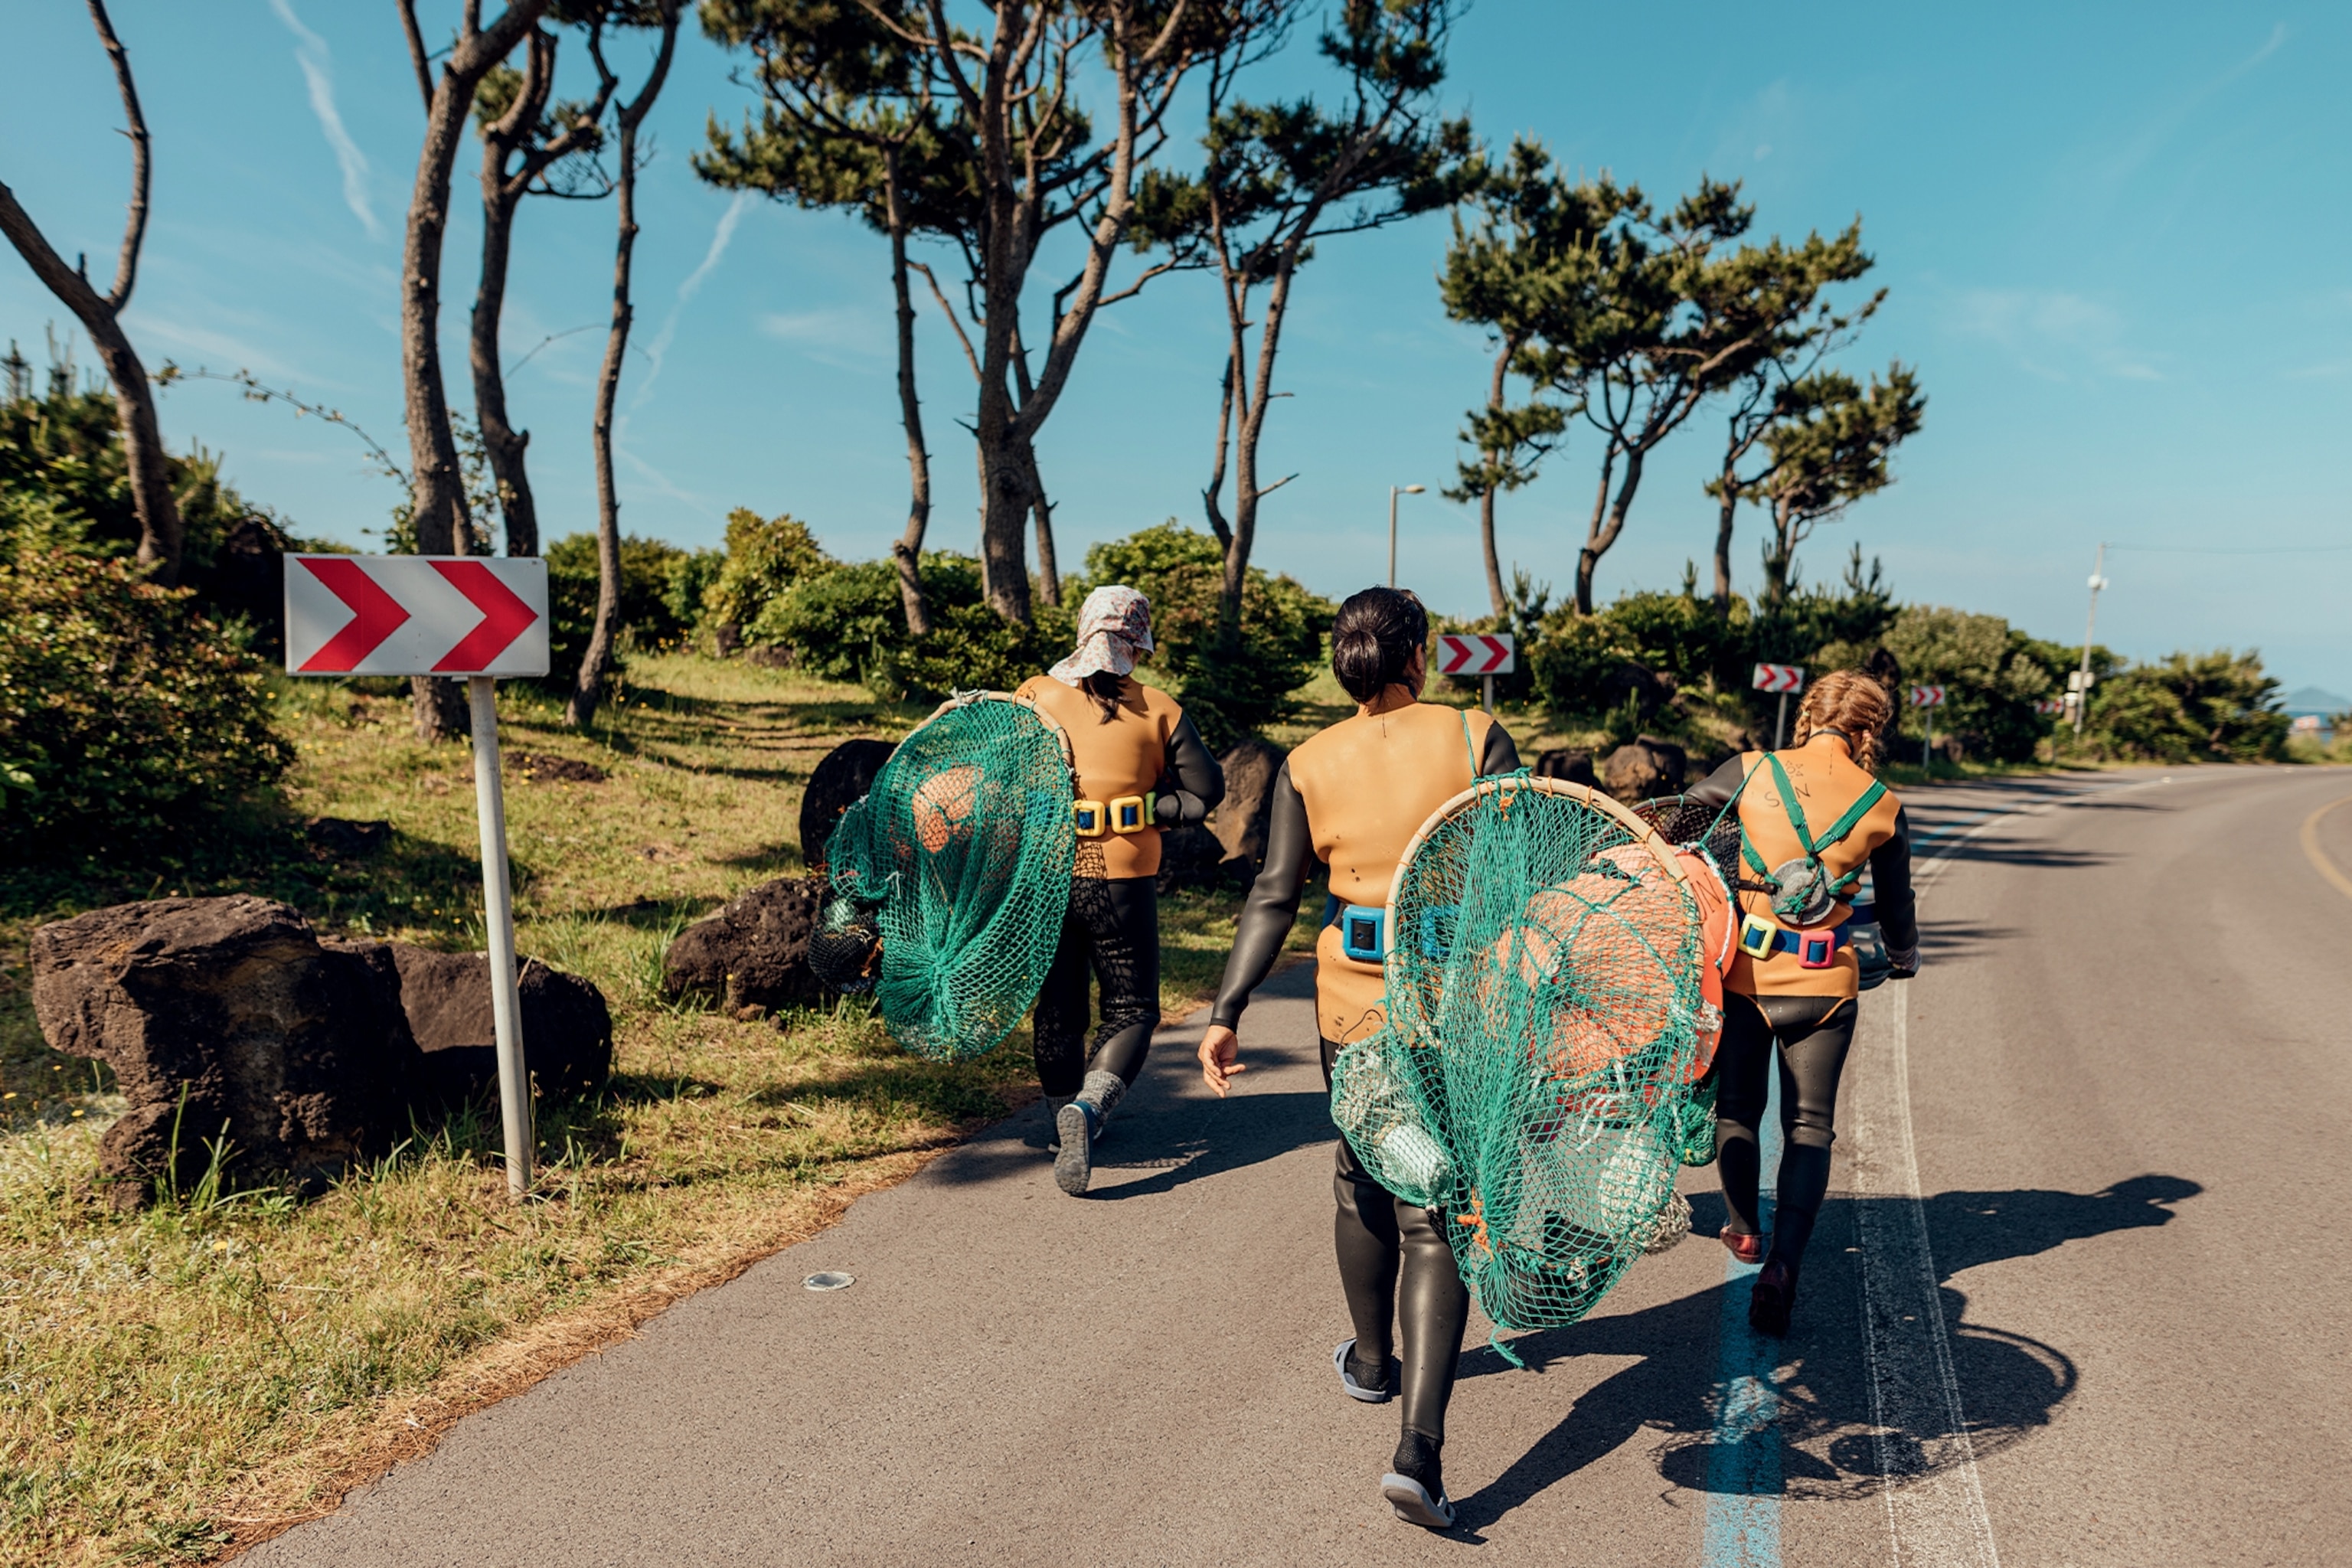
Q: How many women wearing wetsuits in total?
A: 3